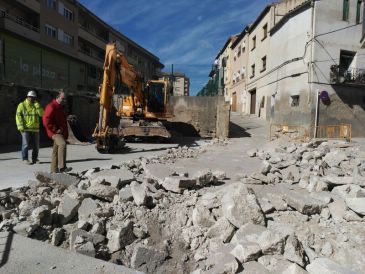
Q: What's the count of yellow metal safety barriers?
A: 2